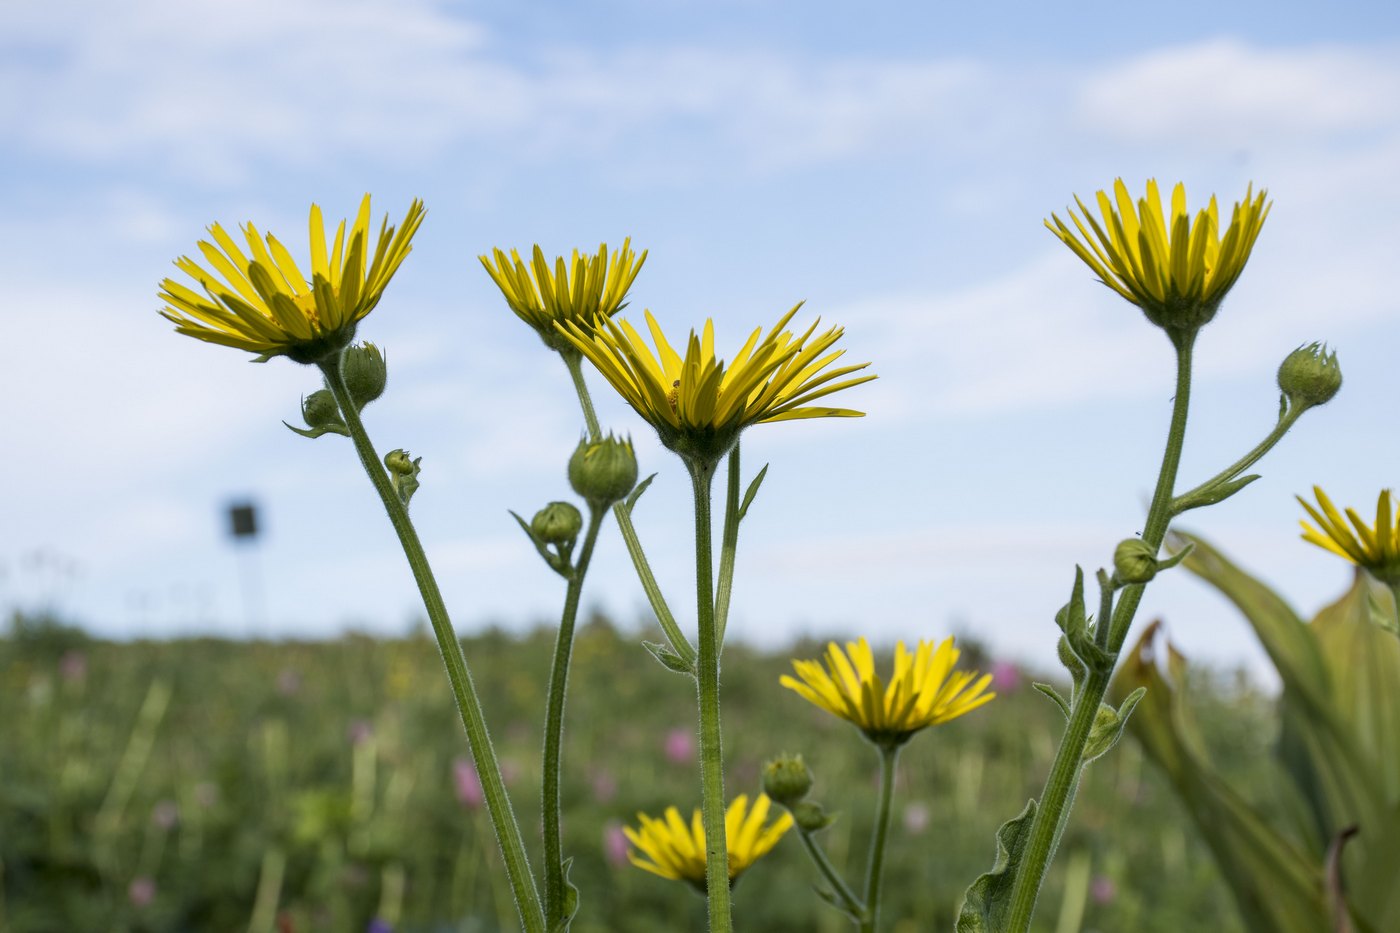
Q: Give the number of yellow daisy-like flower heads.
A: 7